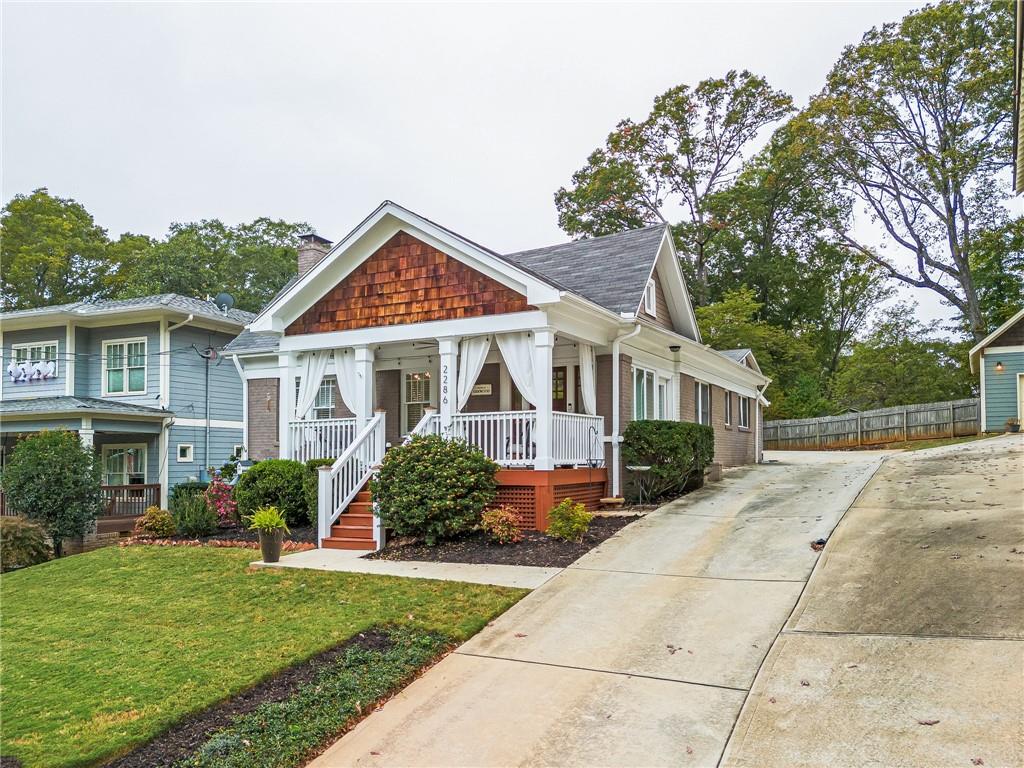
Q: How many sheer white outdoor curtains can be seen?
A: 5